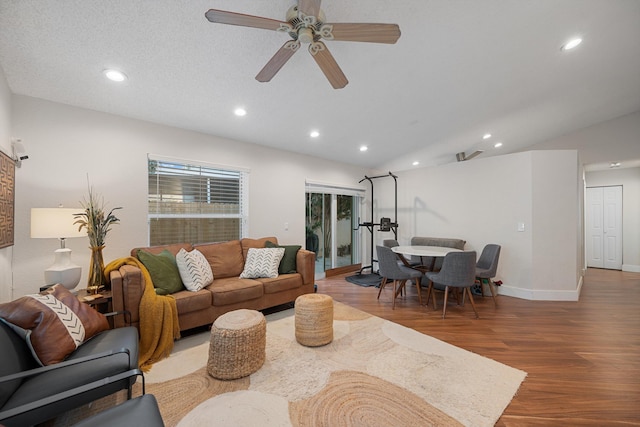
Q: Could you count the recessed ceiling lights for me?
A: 8